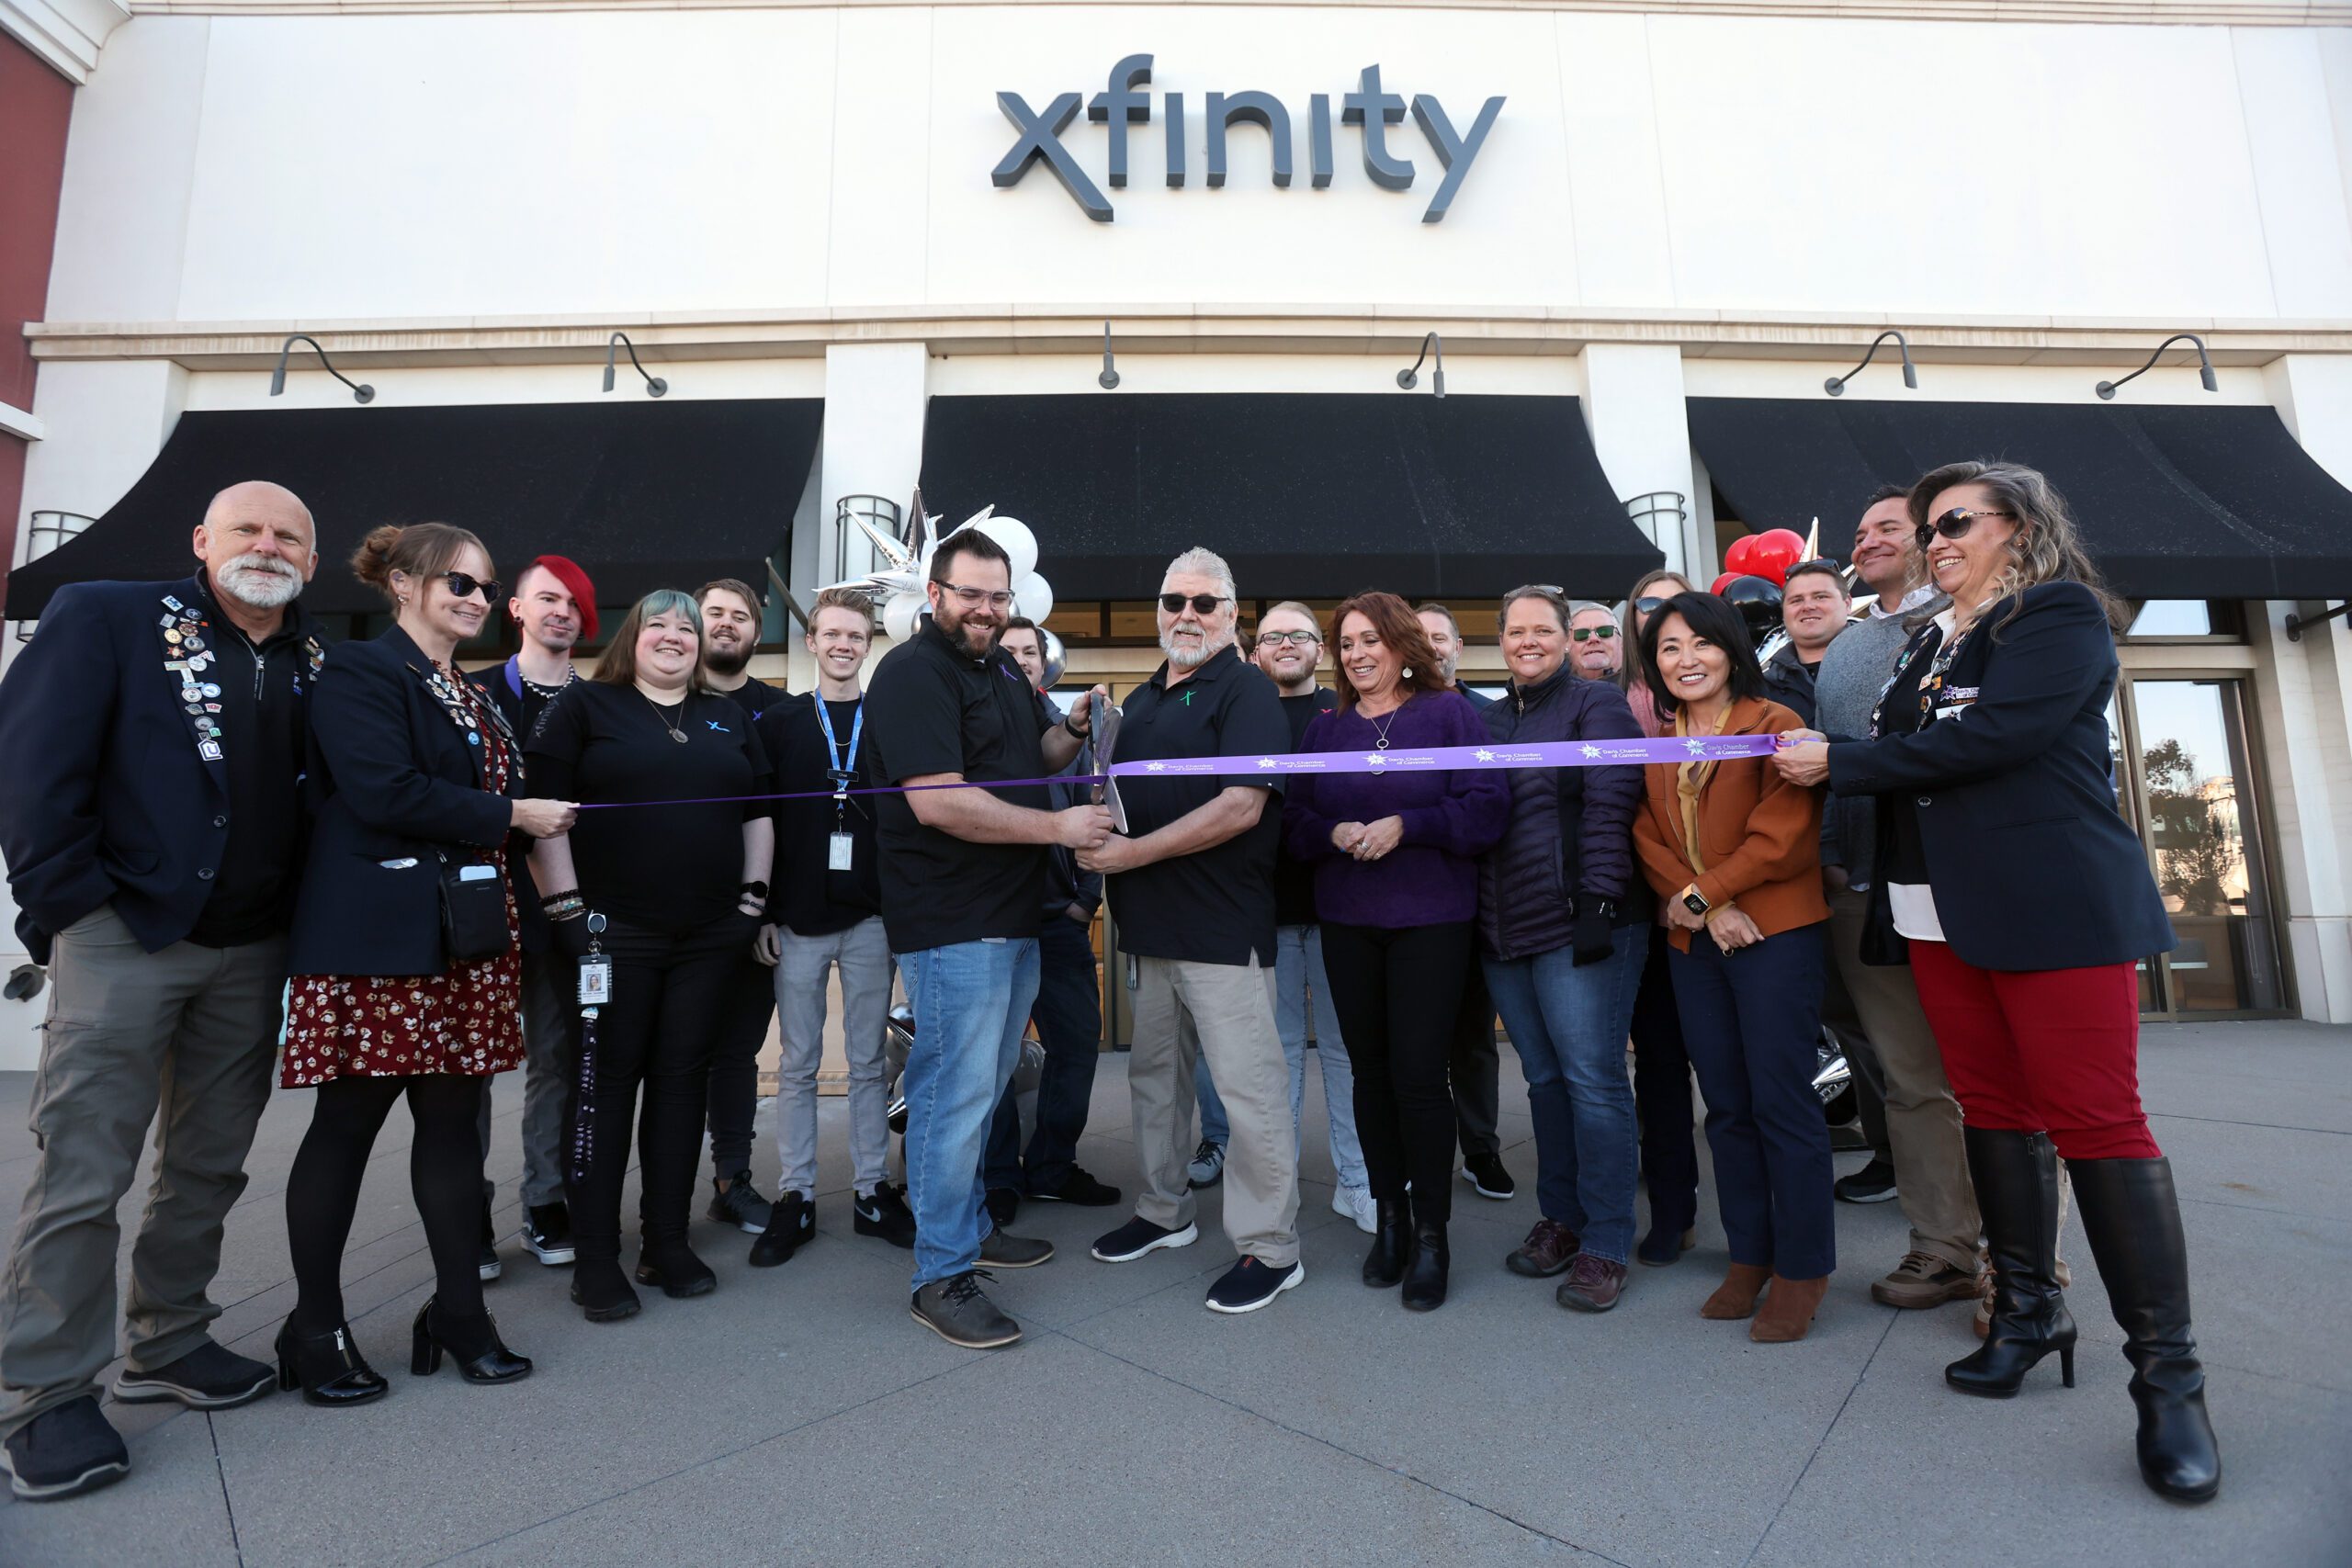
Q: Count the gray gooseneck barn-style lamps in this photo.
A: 6